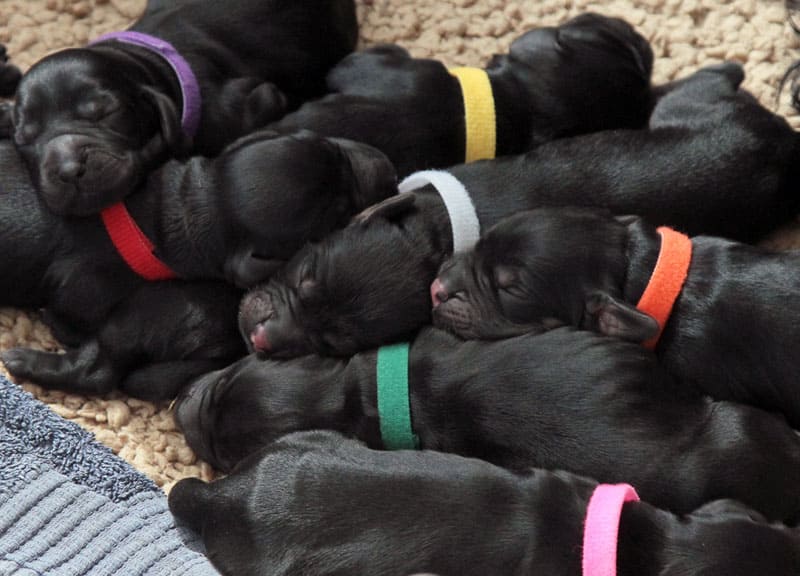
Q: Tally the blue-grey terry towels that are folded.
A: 1